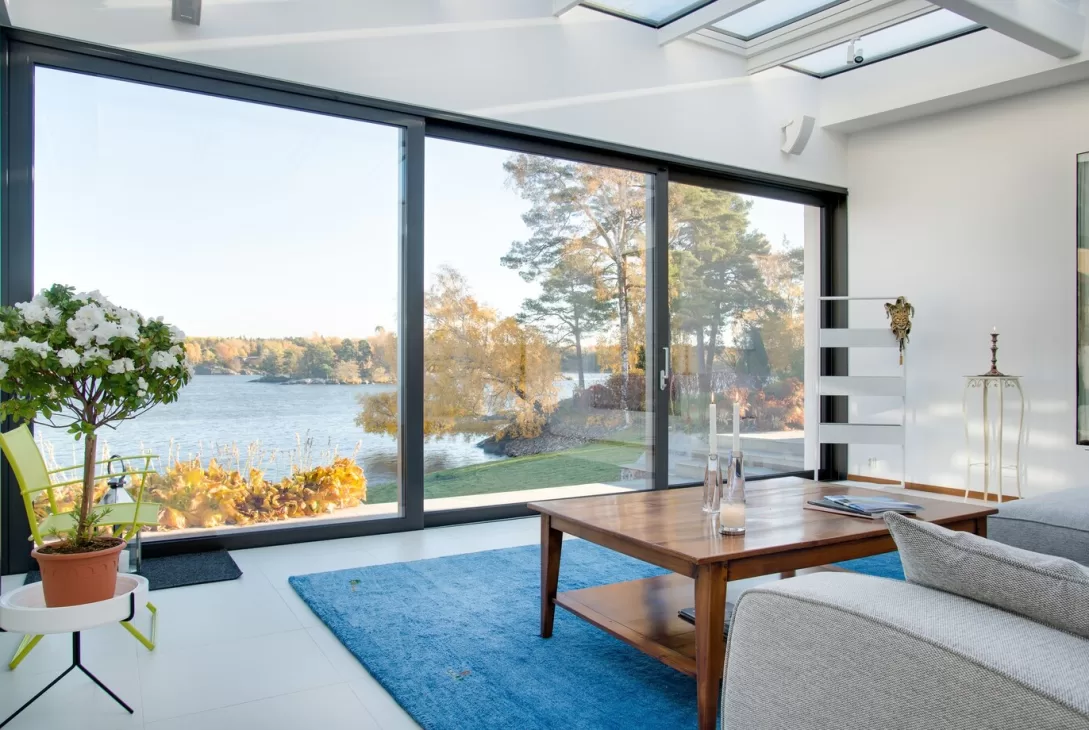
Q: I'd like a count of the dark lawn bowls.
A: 0